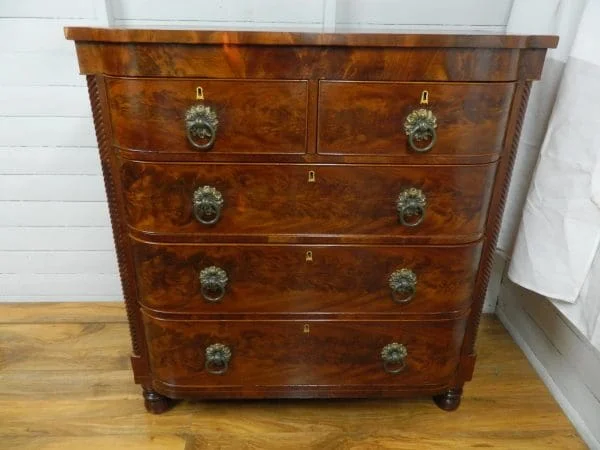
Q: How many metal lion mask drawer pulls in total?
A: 8